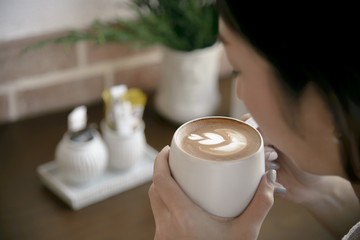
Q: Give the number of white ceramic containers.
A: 4